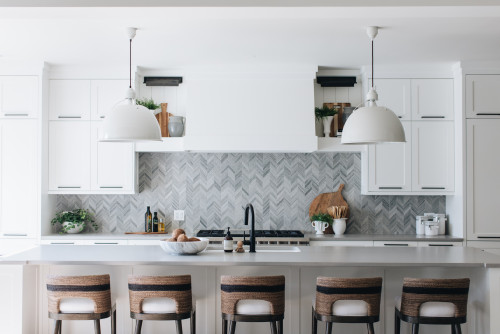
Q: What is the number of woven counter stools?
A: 5